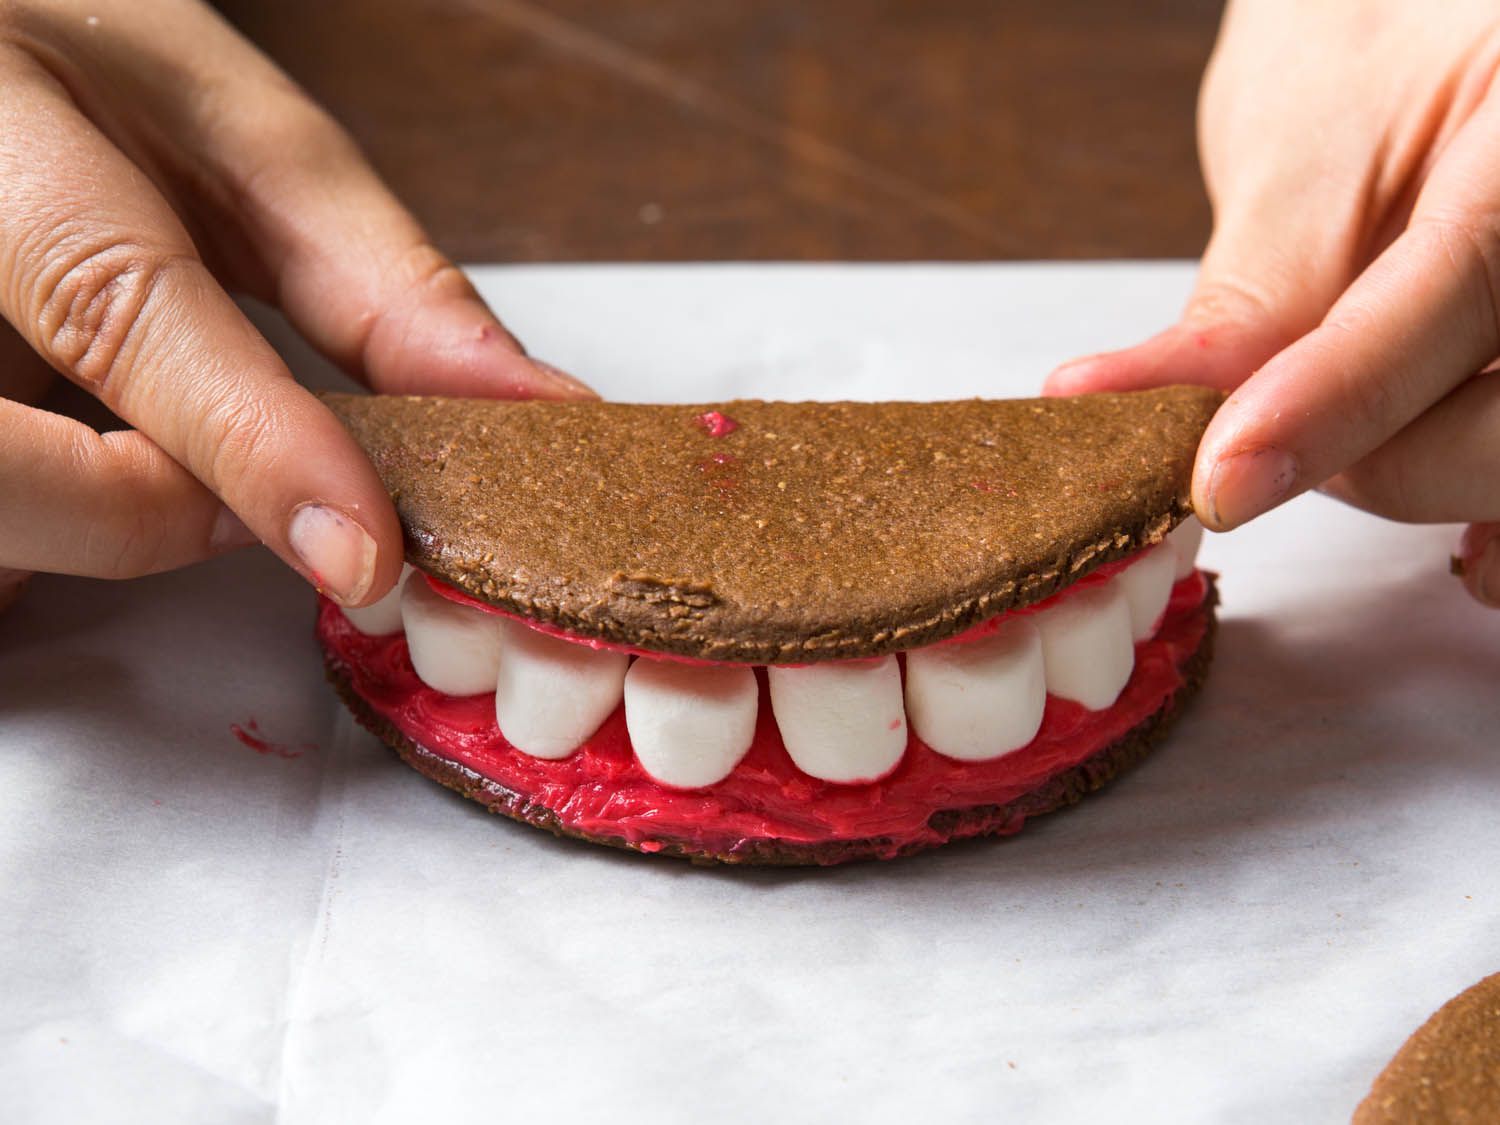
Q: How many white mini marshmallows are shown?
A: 9